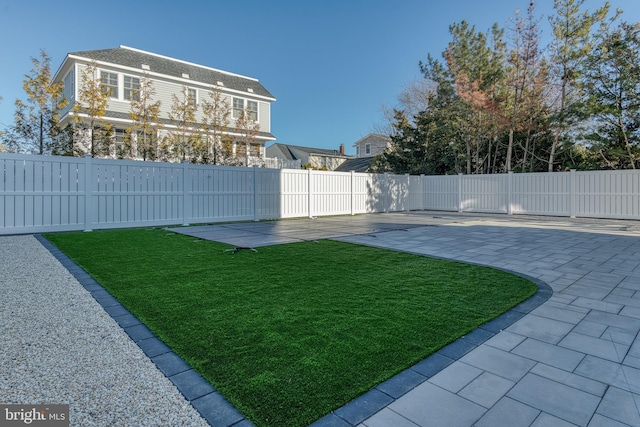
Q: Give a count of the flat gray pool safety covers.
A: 1